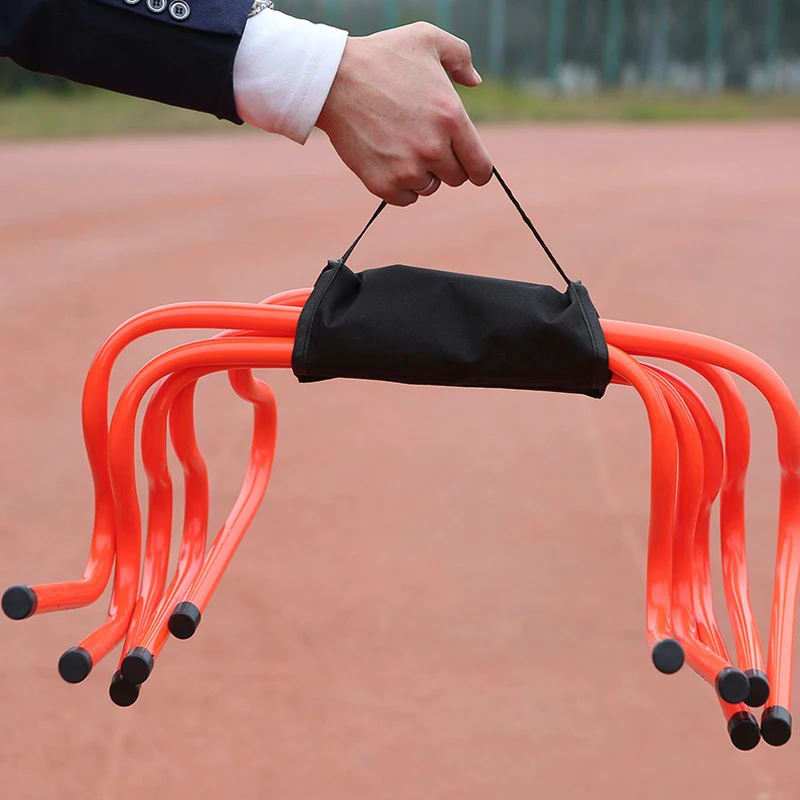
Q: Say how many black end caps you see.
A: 10